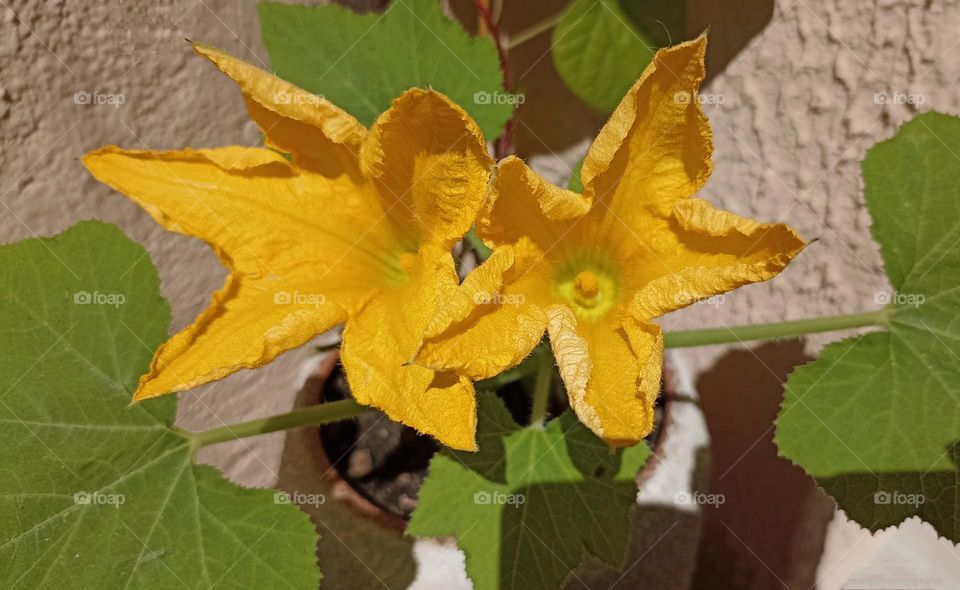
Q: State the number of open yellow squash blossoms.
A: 2